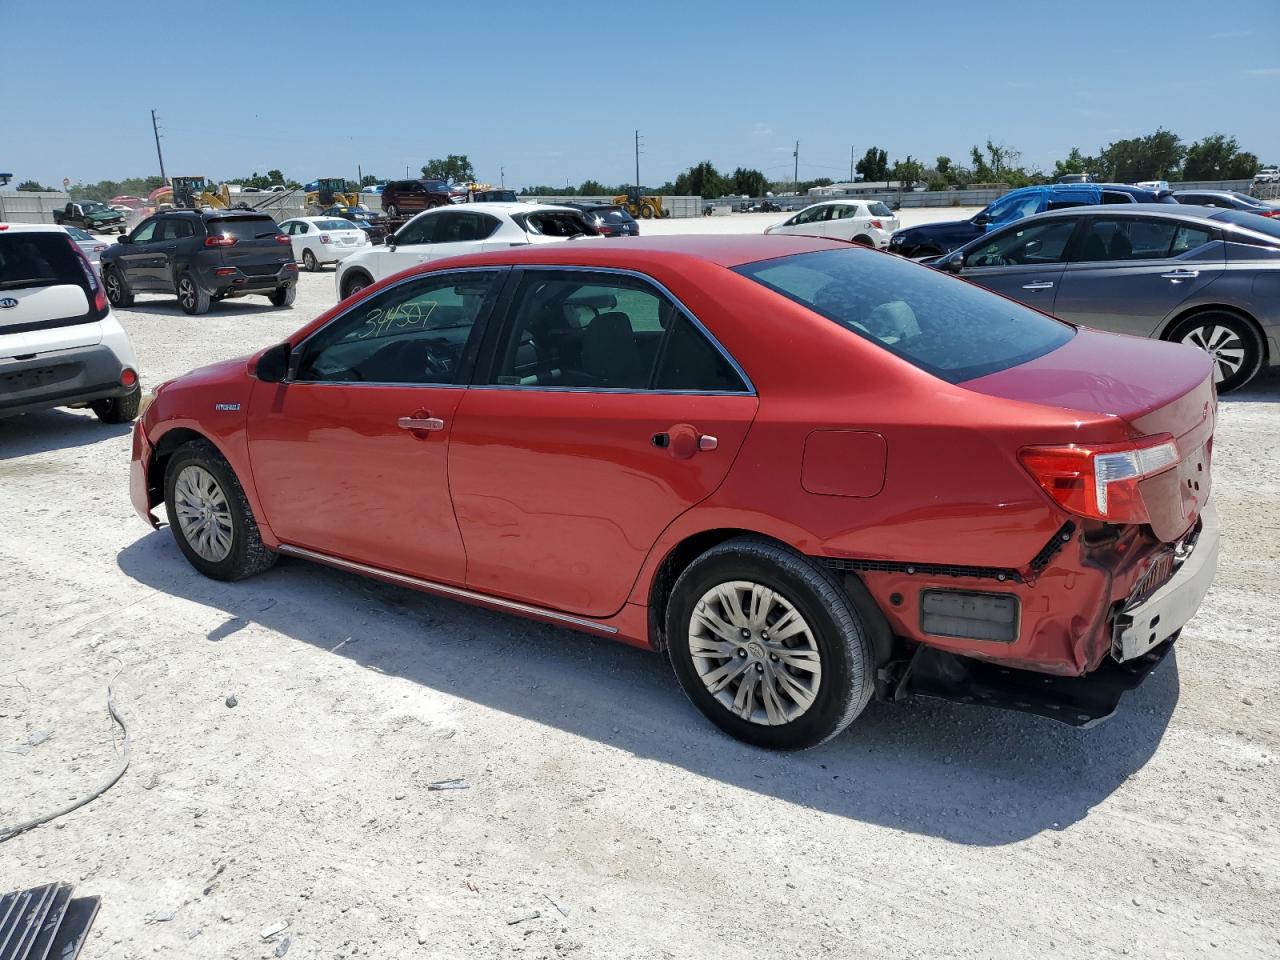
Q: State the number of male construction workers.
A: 0